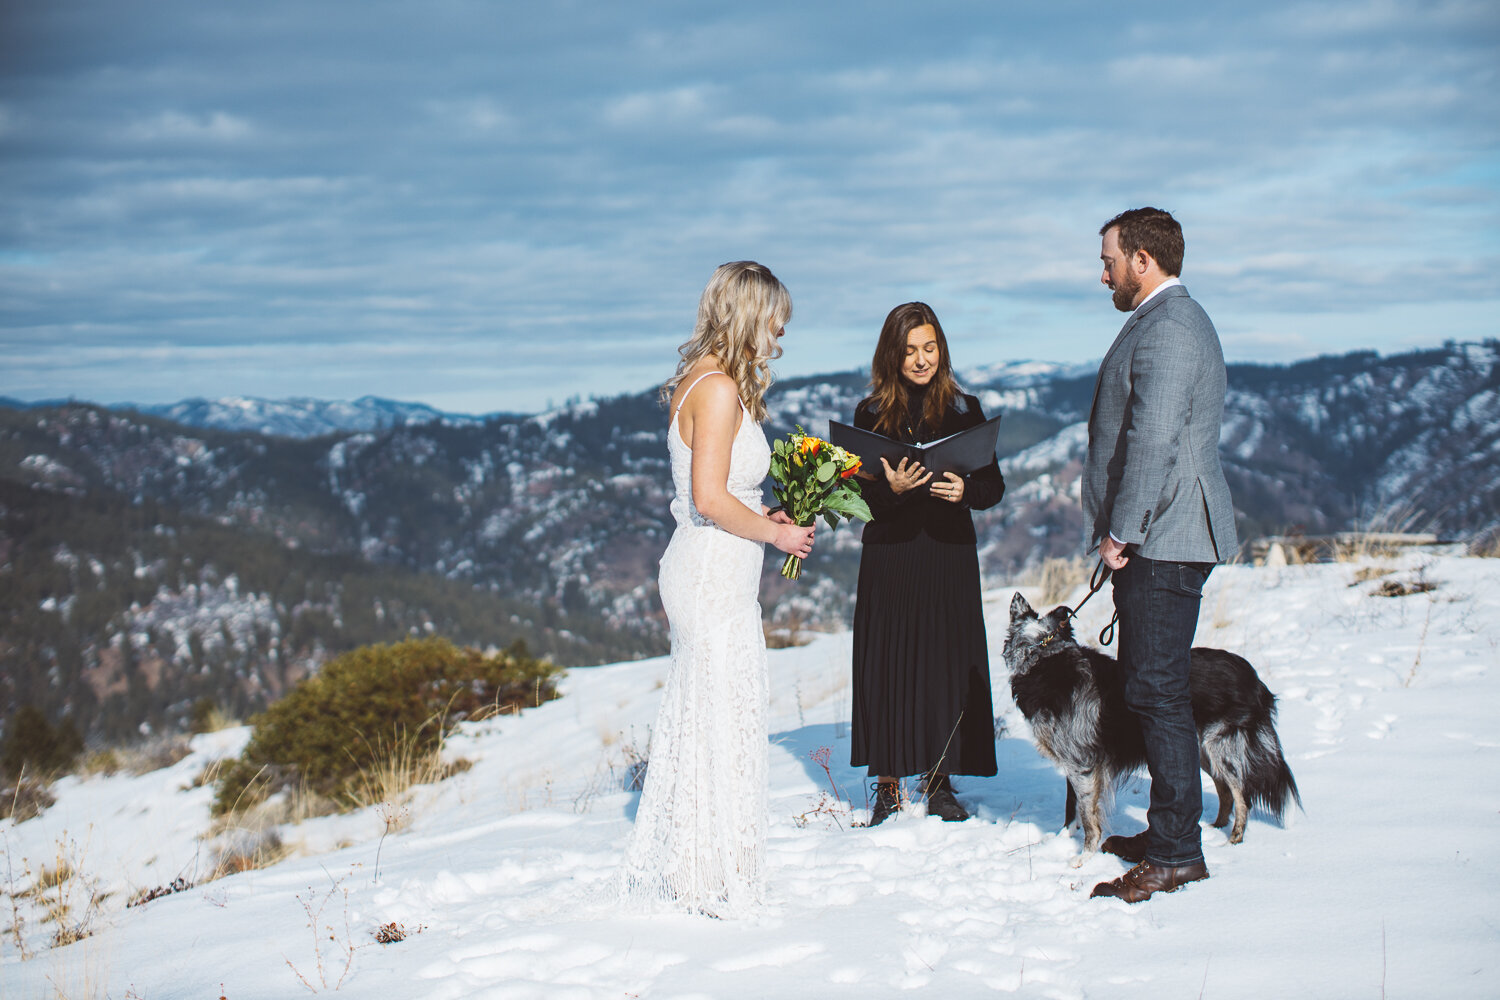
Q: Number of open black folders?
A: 1